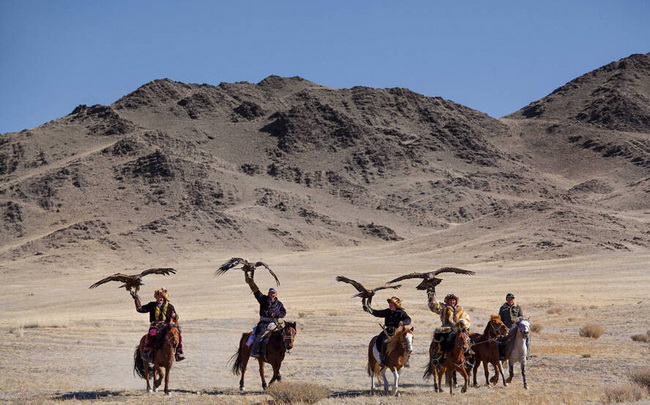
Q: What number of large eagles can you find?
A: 4